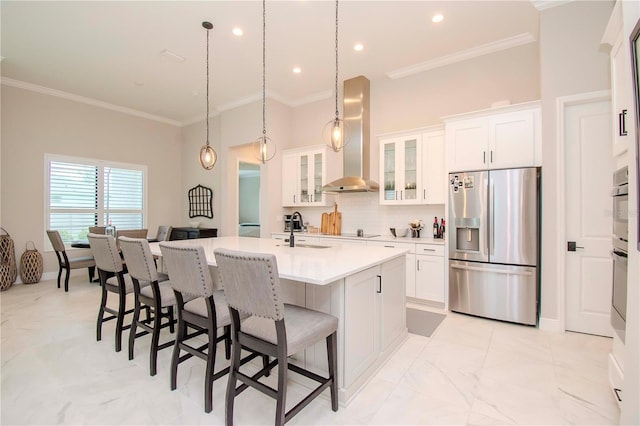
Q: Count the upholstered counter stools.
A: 4